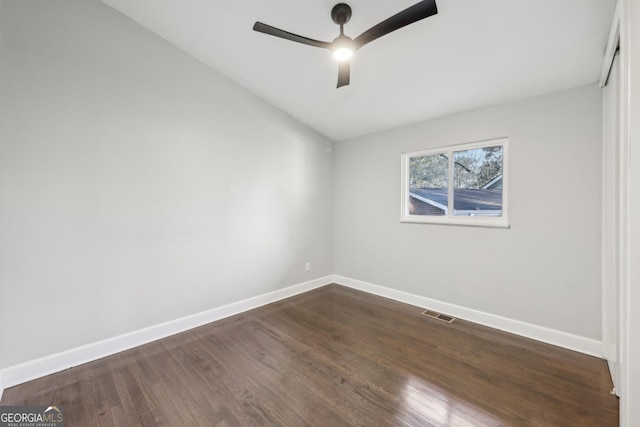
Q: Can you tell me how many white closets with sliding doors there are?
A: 1